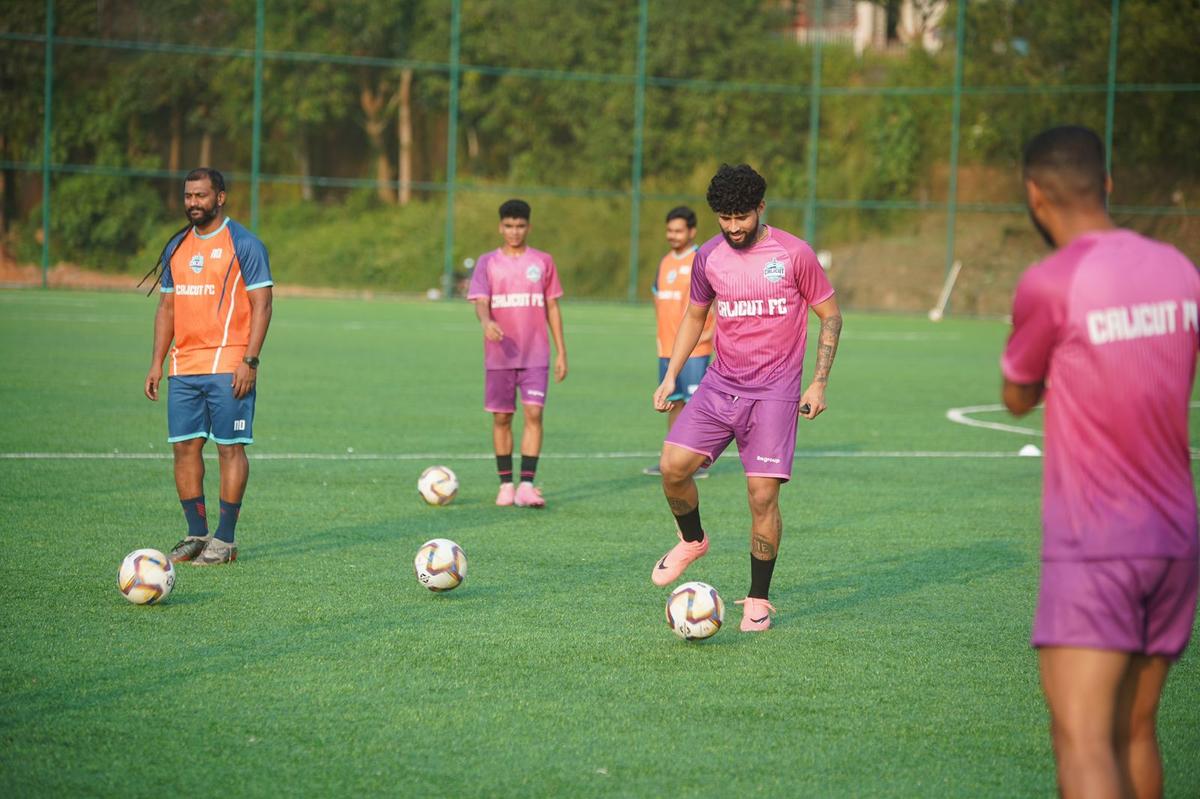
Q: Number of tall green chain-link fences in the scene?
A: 1